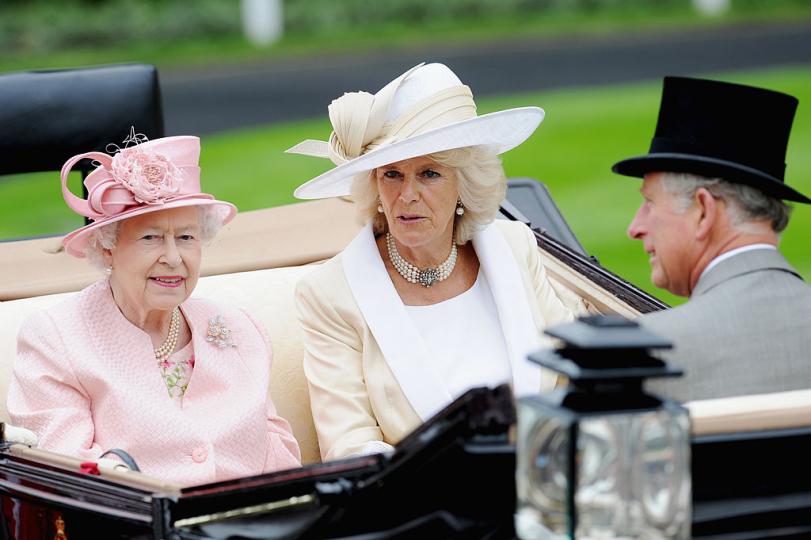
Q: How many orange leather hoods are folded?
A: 0